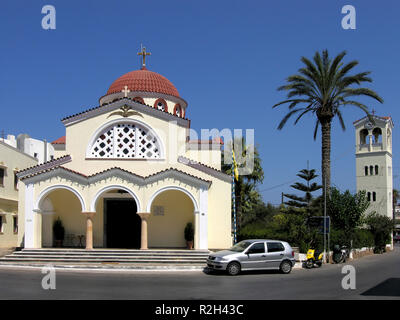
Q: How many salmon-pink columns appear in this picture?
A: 2